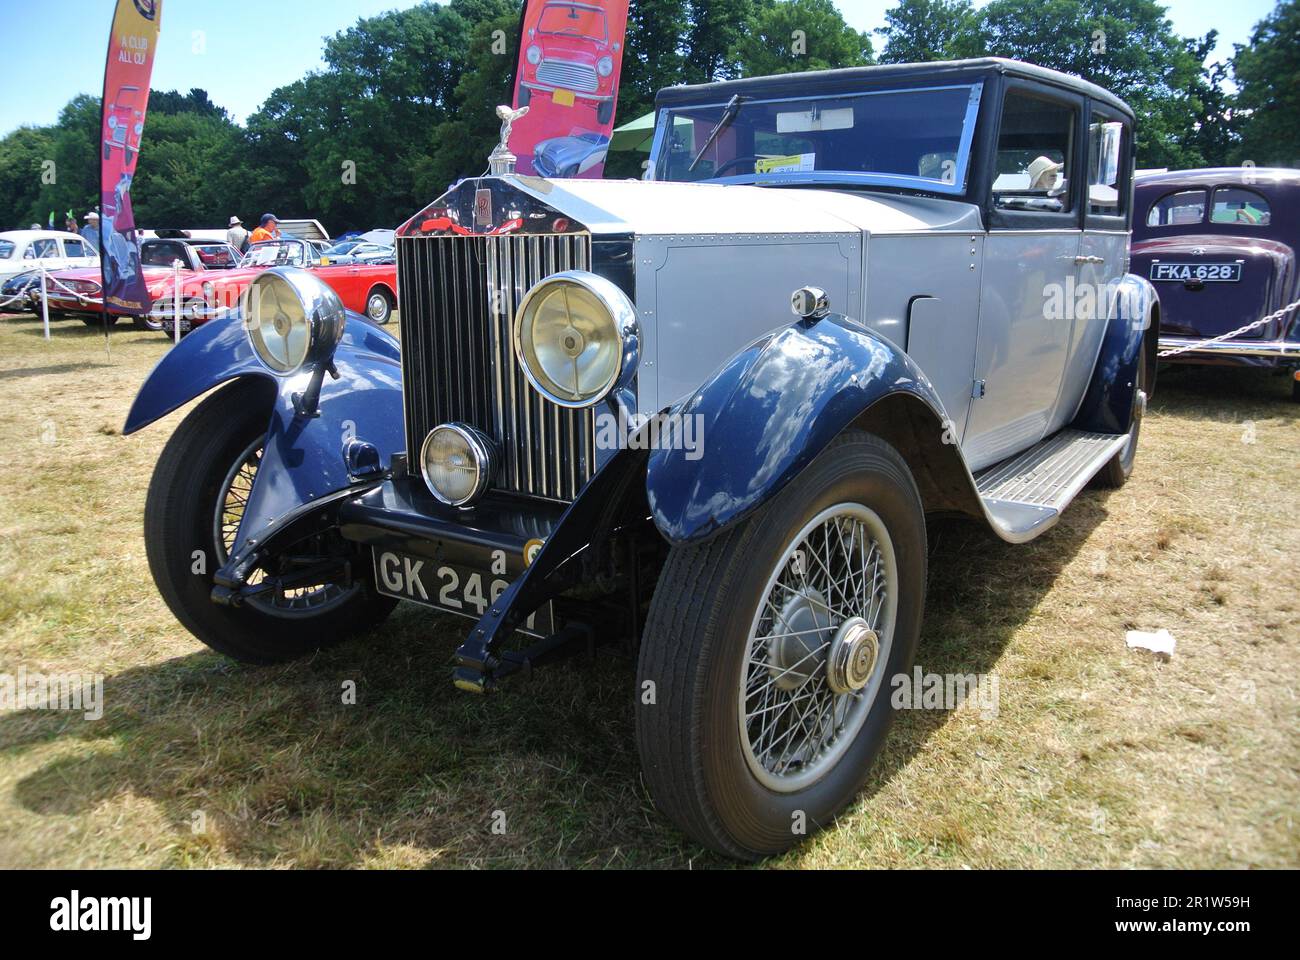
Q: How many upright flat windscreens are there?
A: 1